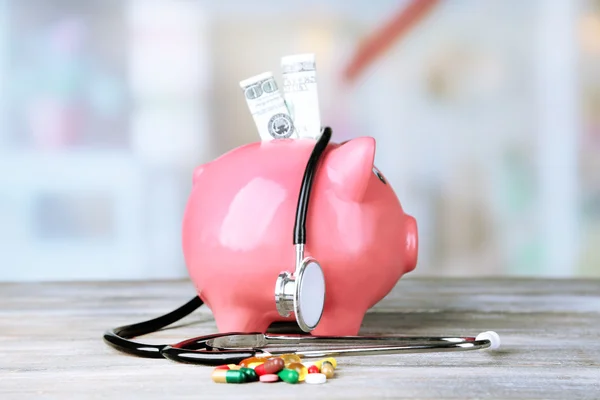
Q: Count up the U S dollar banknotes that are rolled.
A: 2